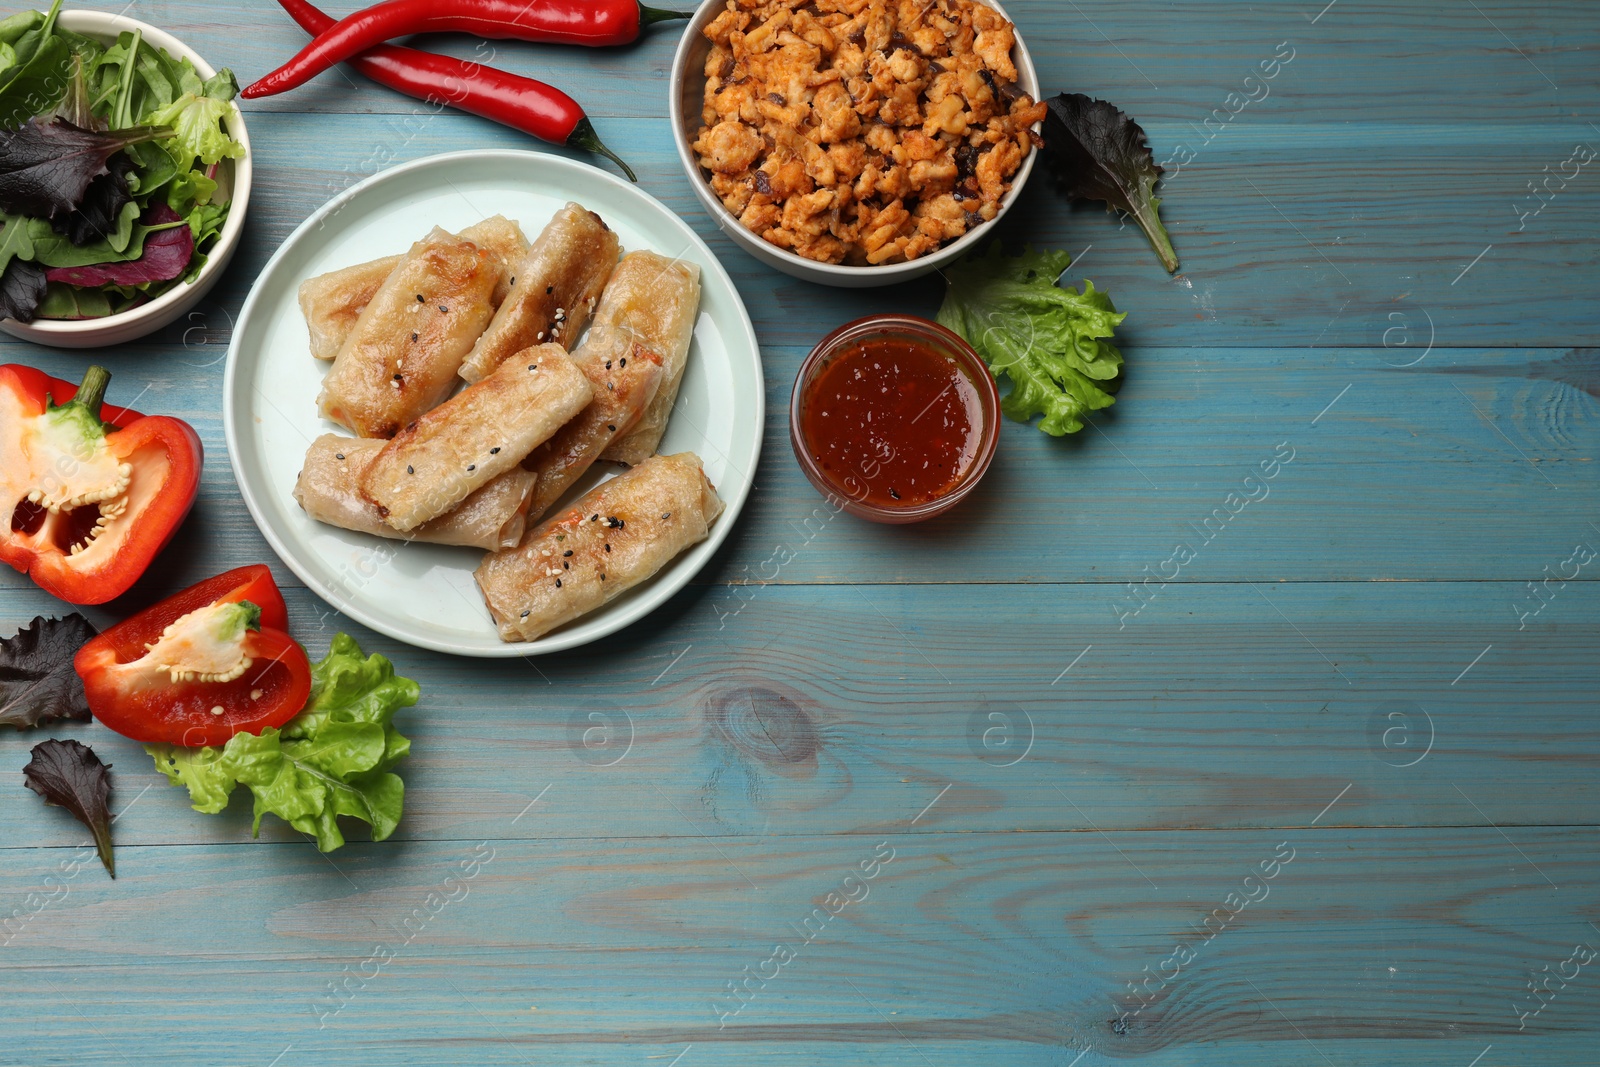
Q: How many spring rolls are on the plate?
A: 8